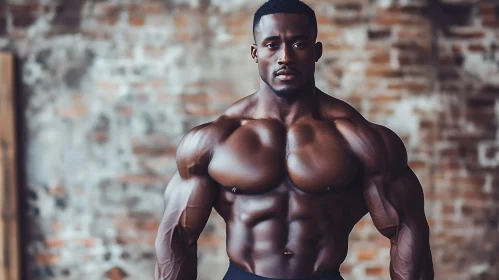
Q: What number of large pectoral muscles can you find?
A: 2